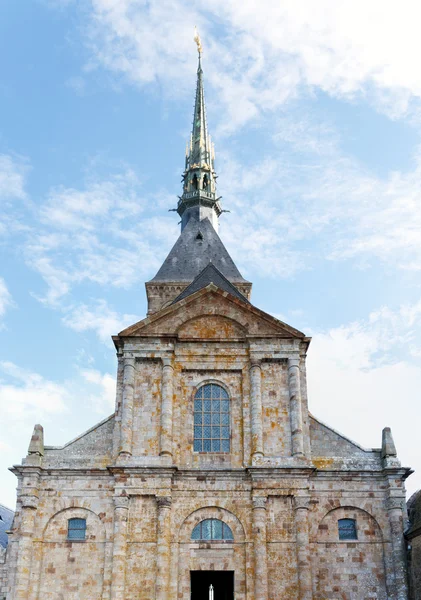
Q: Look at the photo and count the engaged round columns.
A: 10